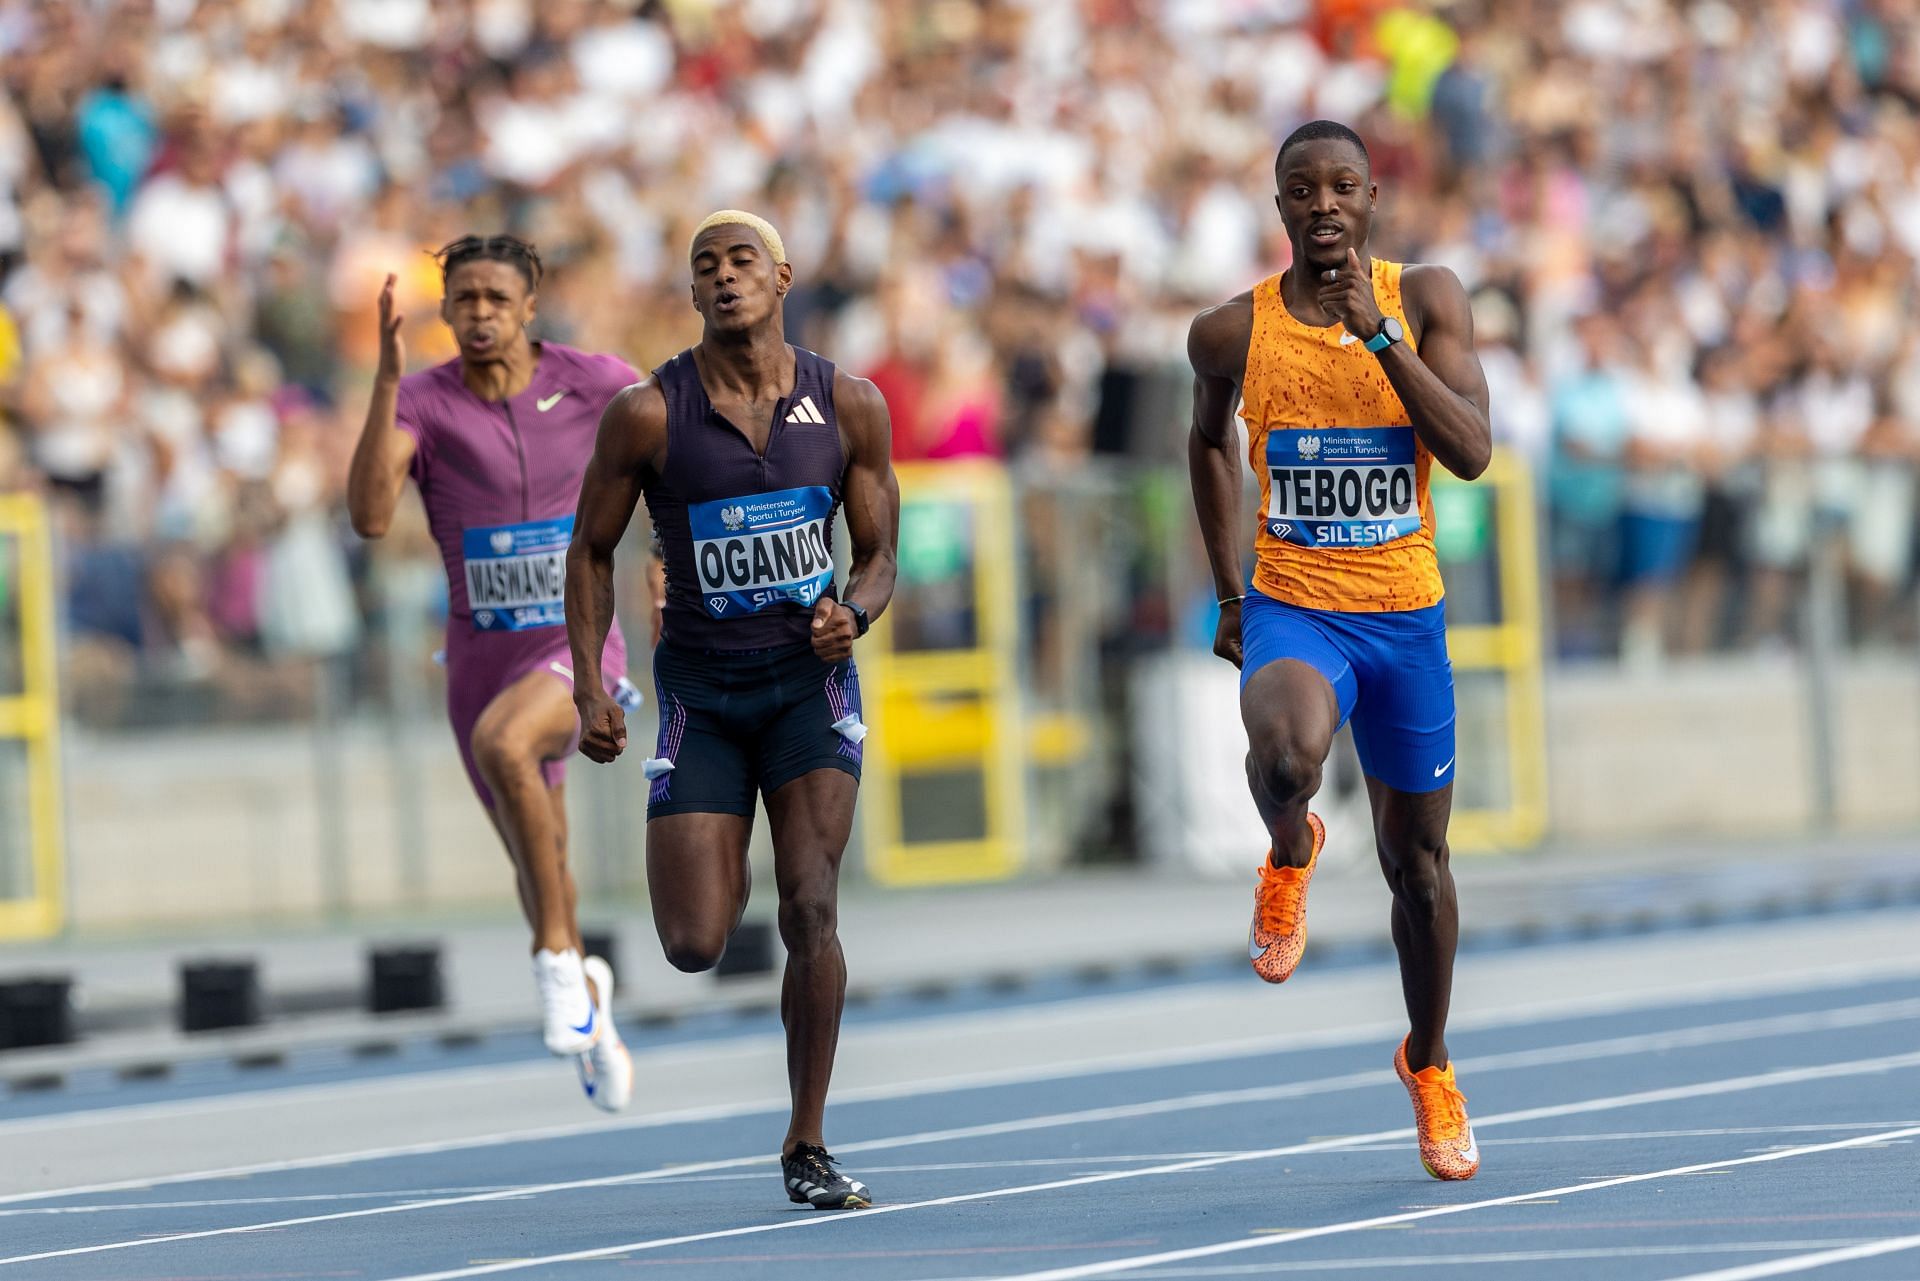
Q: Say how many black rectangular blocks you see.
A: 5